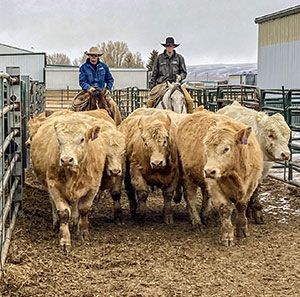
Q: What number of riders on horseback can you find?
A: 2